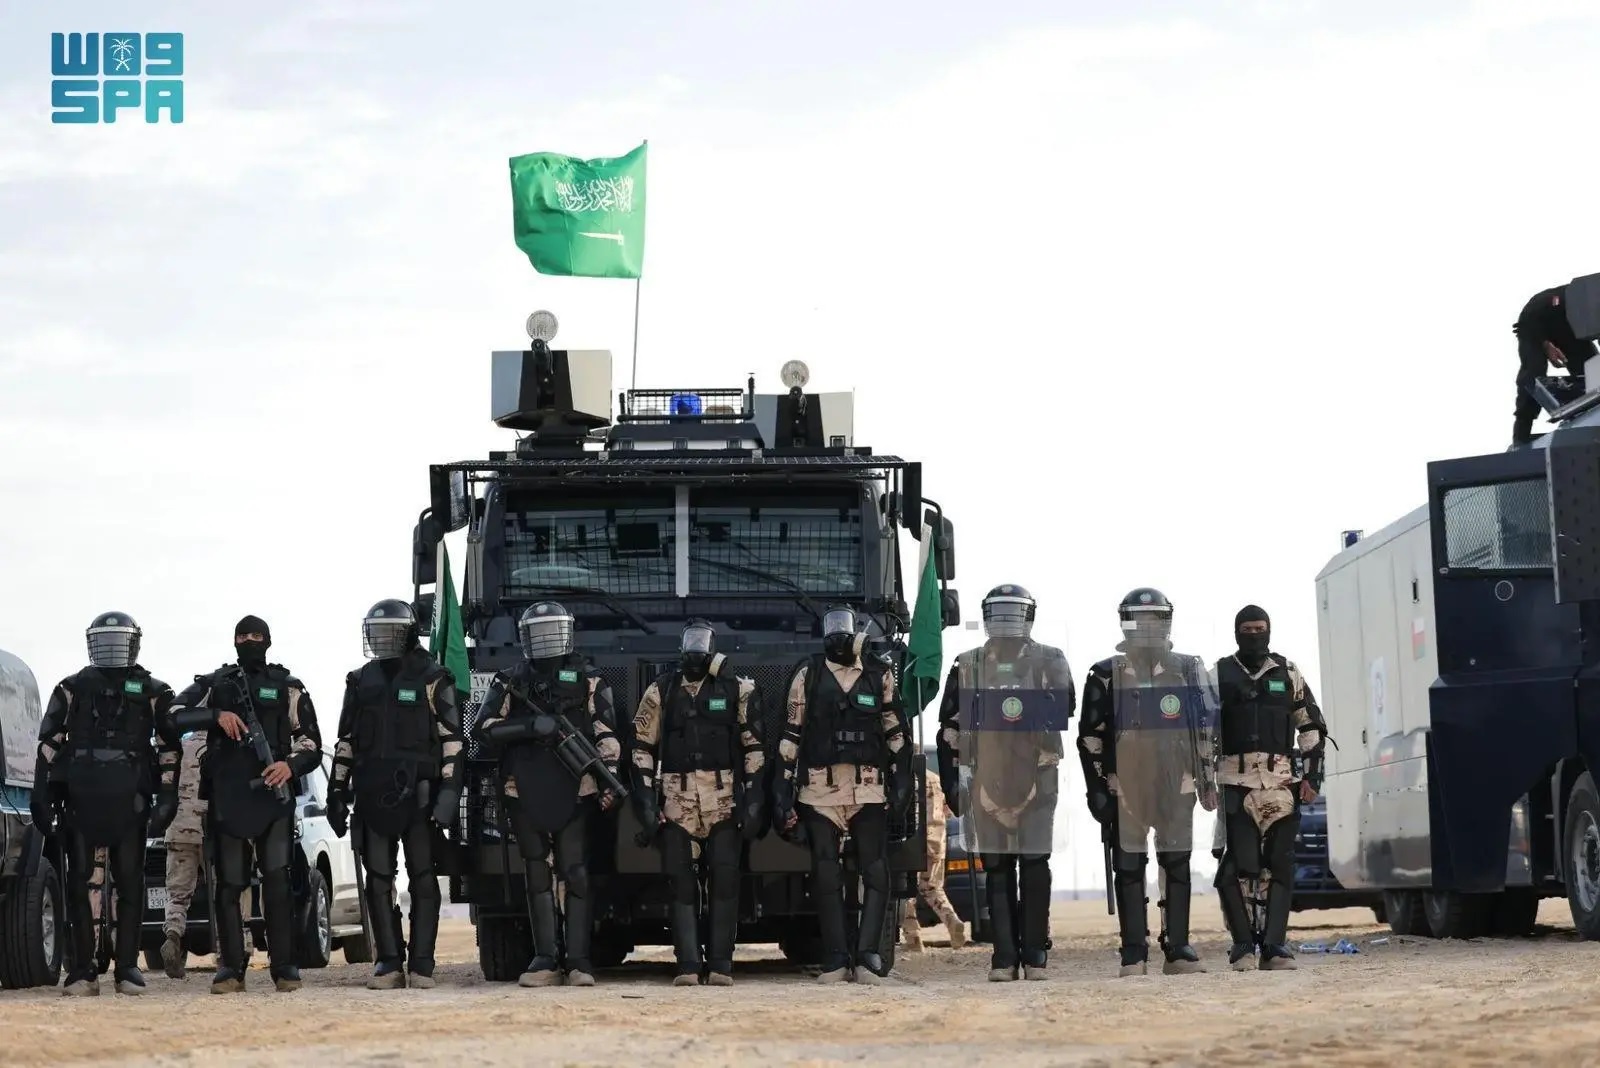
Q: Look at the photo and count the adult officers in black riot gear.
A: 9